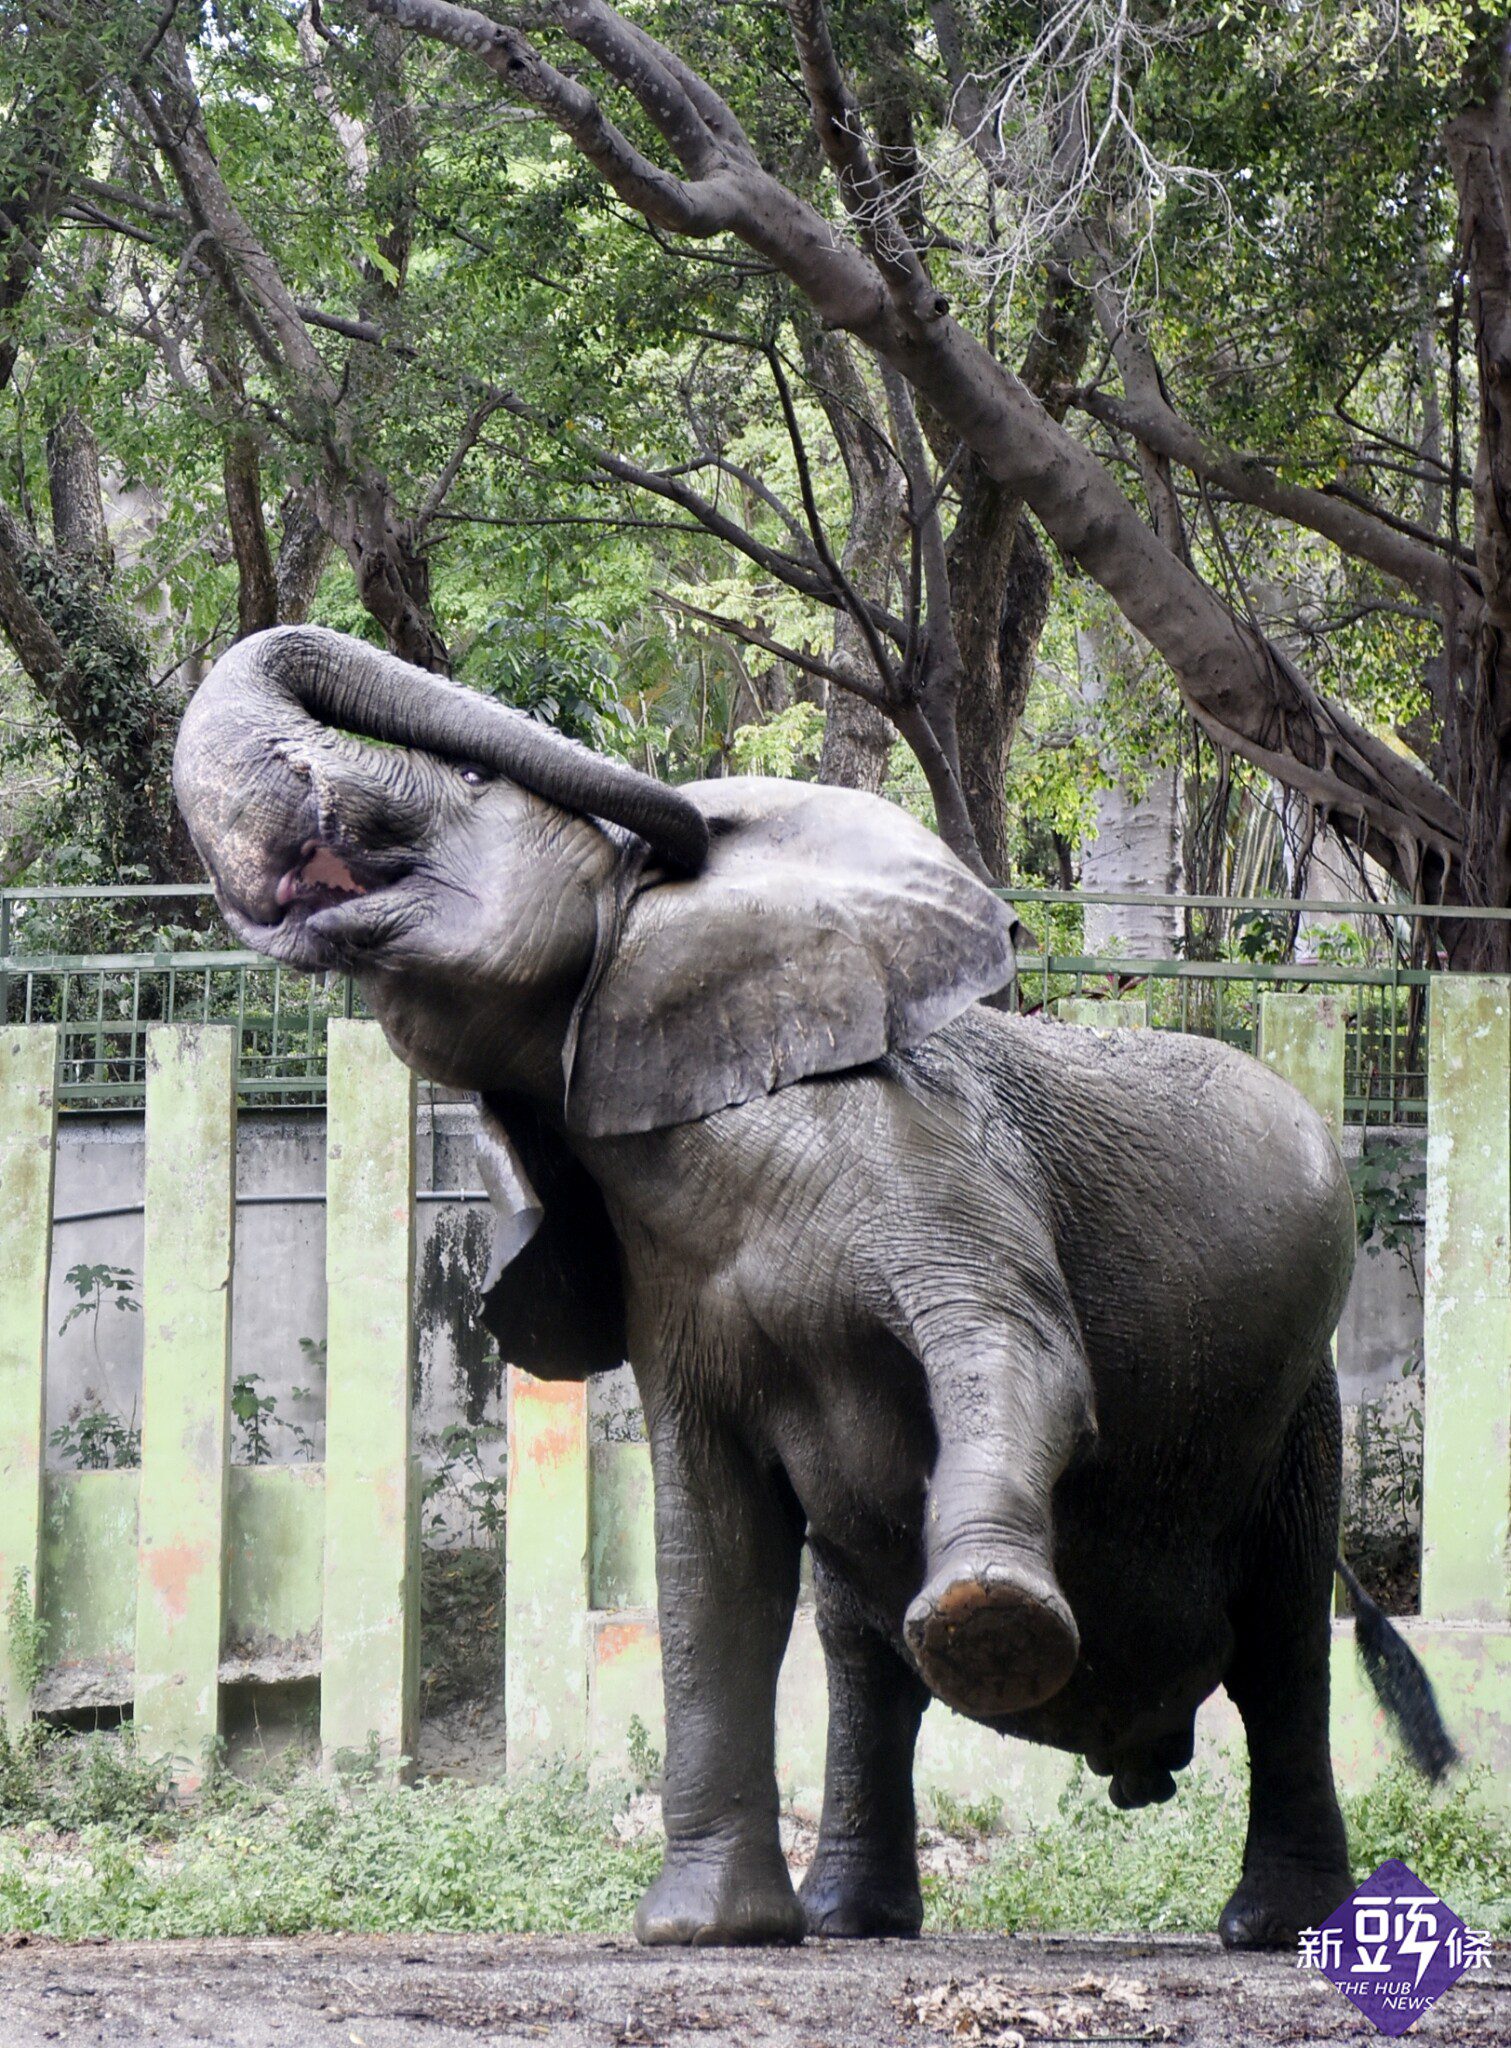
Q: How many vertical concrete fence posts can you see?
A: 7